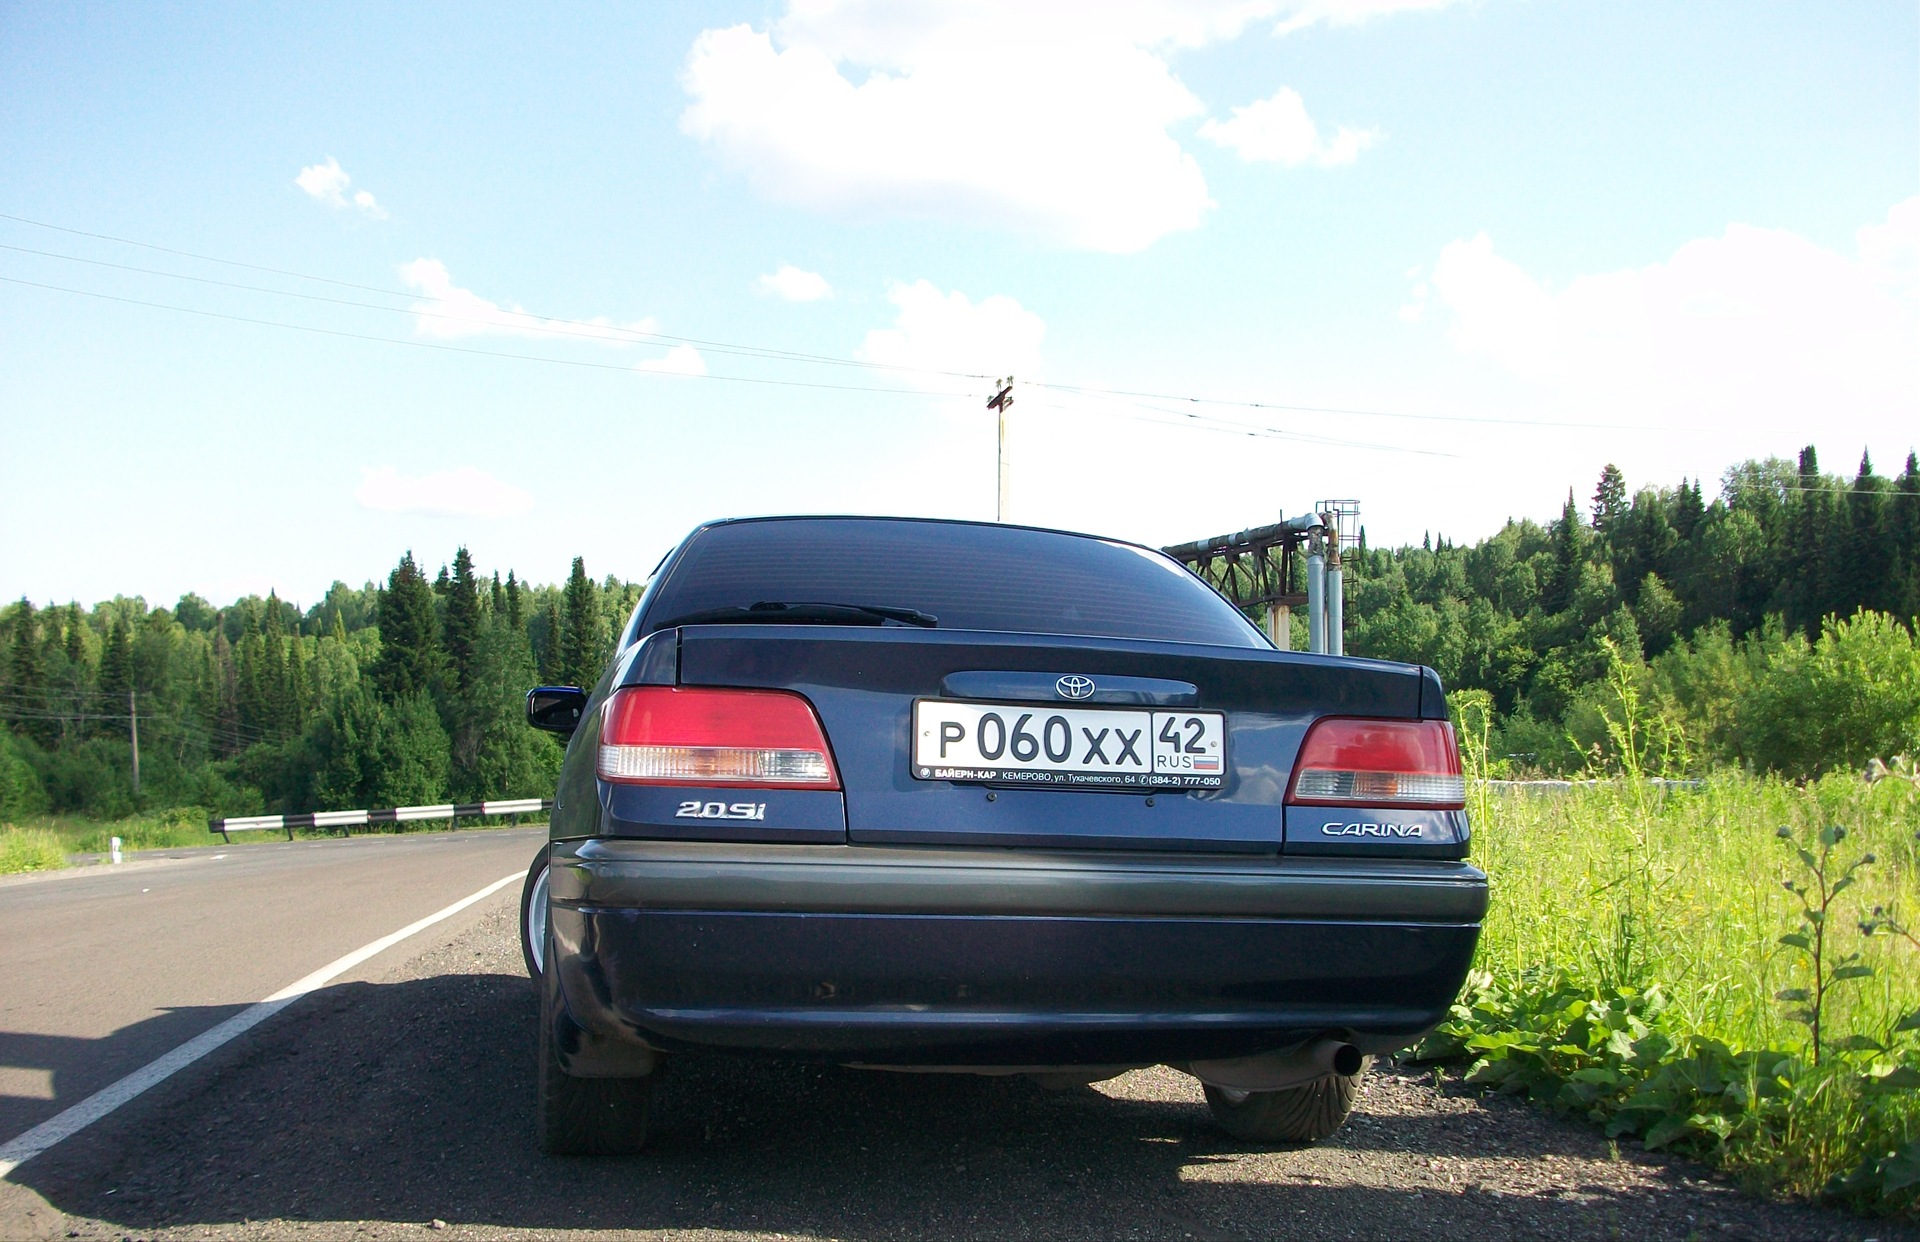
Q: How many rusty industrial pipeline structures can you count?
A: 1